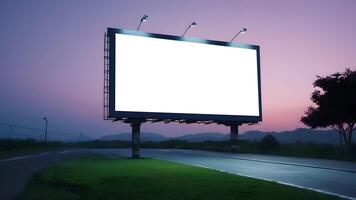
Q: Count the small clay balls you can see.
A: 0